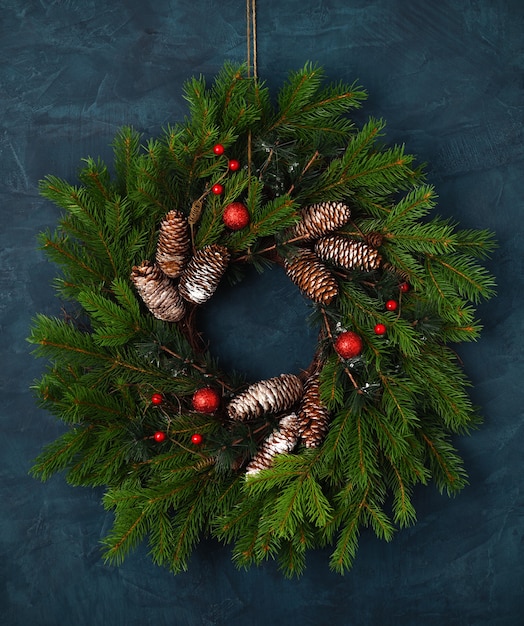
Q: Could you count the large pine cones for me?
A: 9